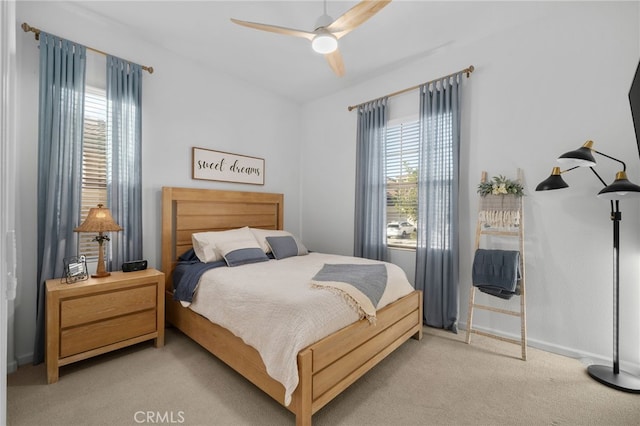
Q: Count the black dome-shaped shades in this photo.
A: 3